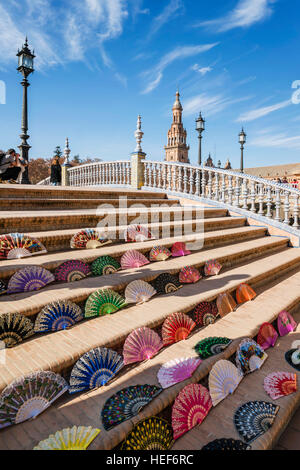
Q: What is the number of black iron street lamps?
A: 3